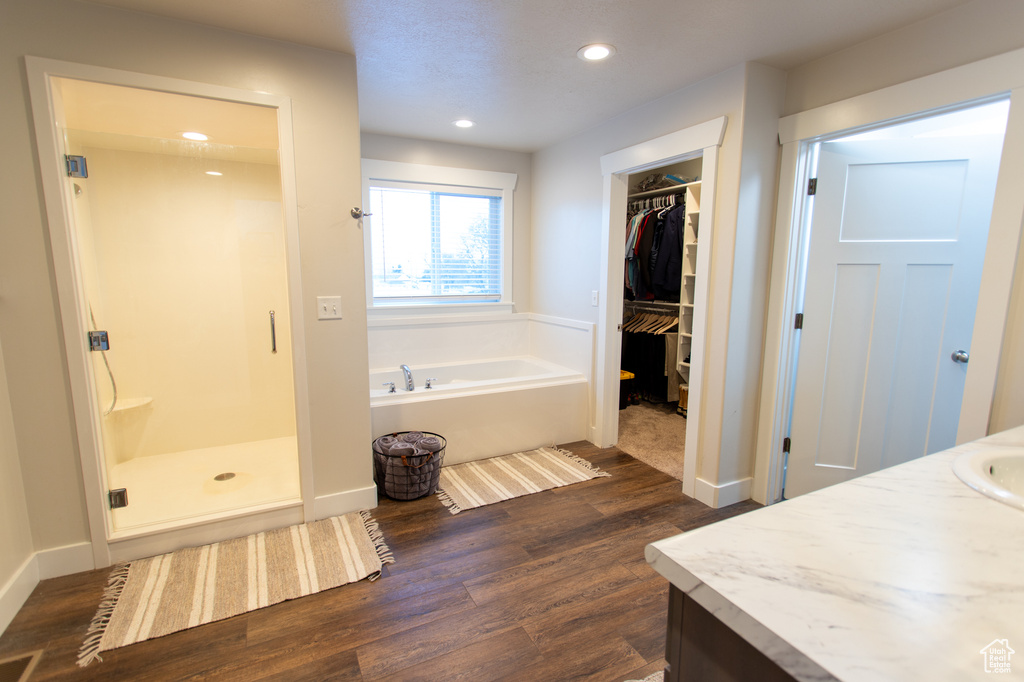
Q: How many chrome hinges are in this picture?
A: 3